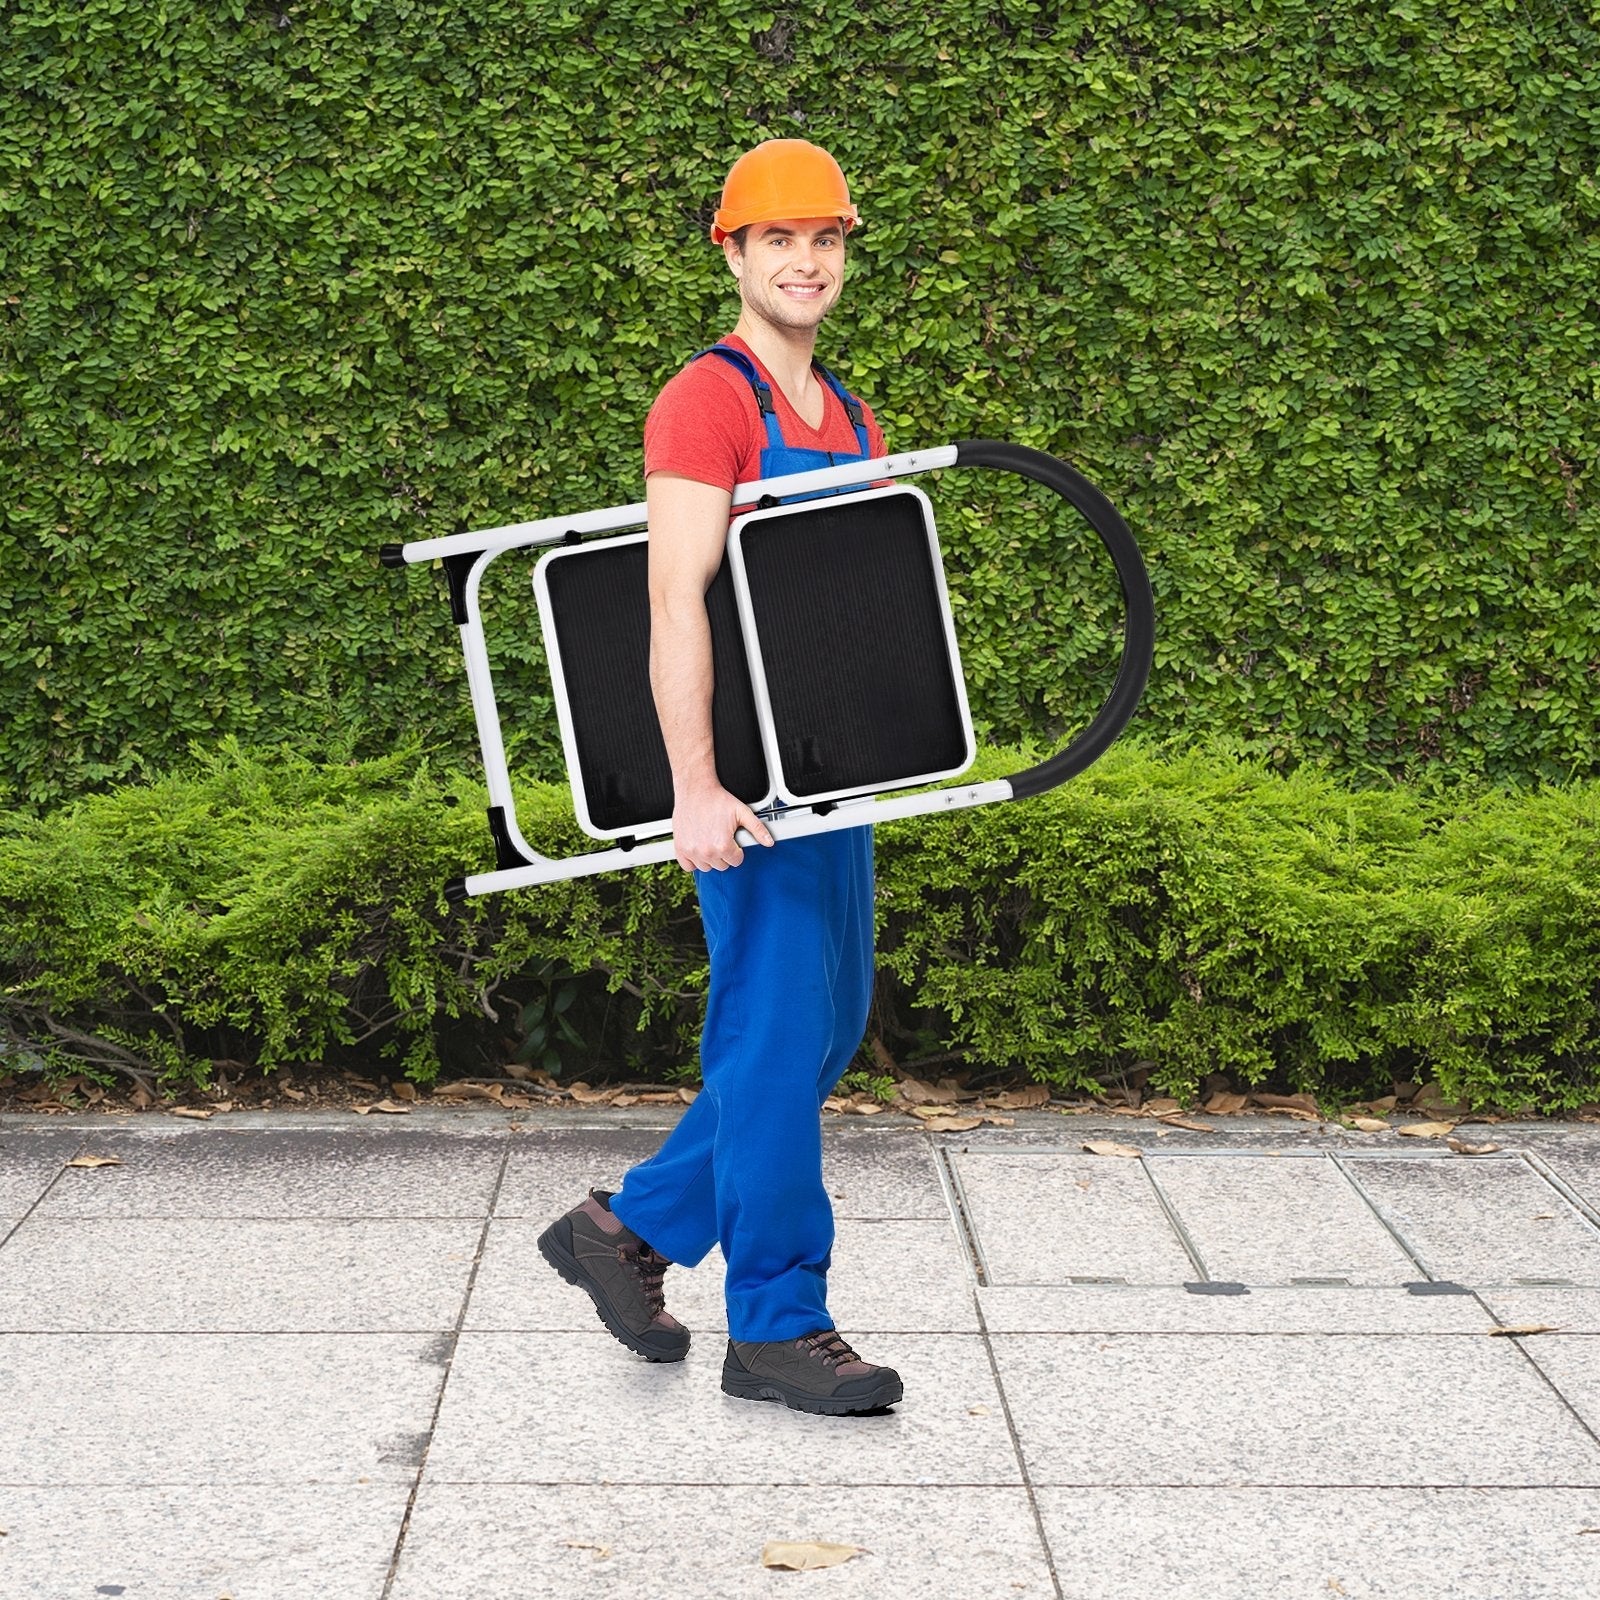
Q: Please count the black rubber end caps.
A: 2